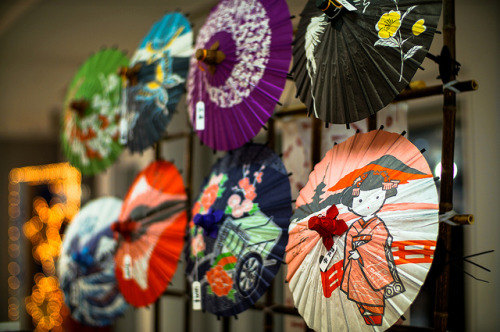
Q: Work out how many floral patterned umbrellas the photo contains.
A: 4